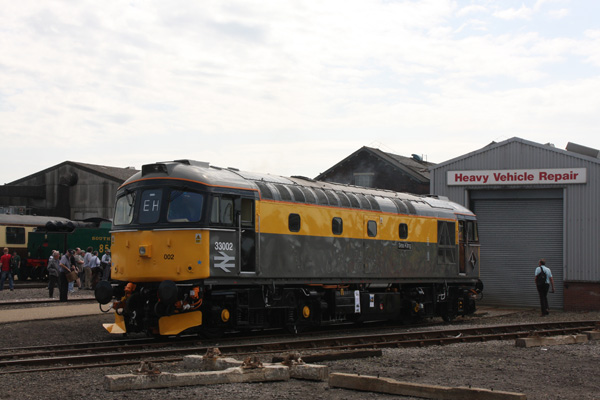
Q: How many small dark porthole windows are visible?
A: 4